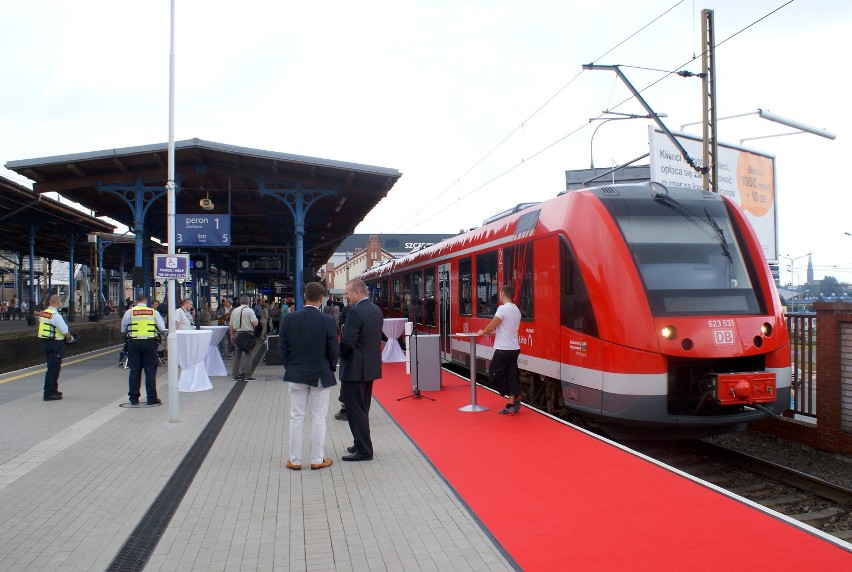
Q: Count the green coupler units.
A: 0